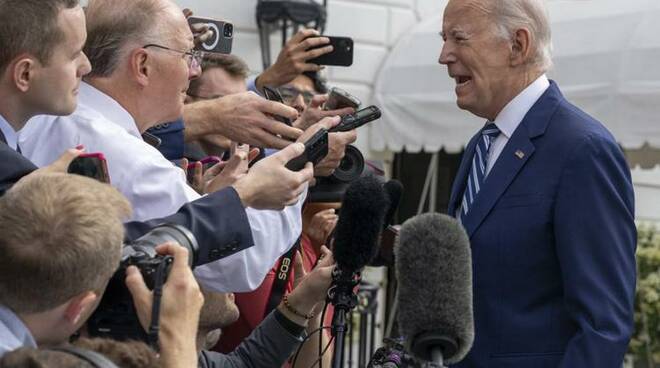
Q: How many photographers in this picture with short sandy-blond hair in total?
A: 1